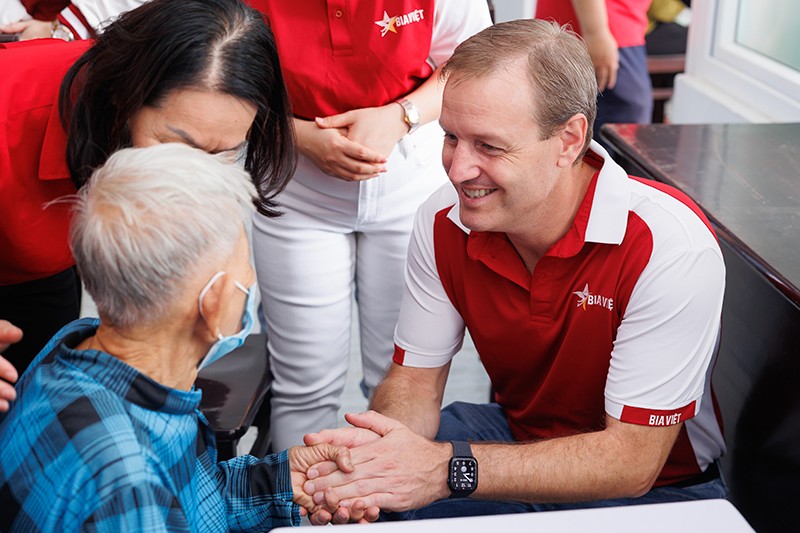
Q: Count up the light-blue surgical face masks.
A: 1